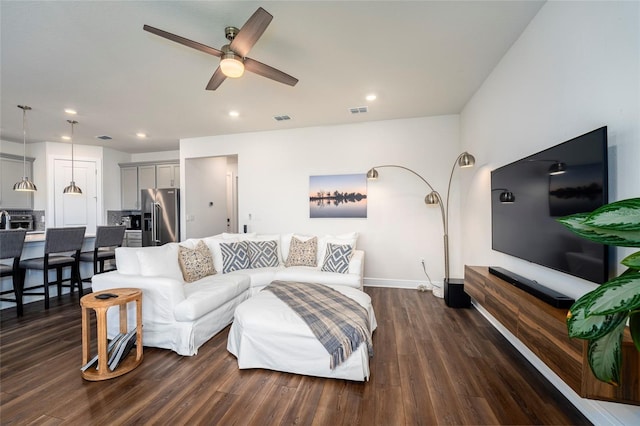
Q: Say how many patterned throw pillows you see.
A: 5